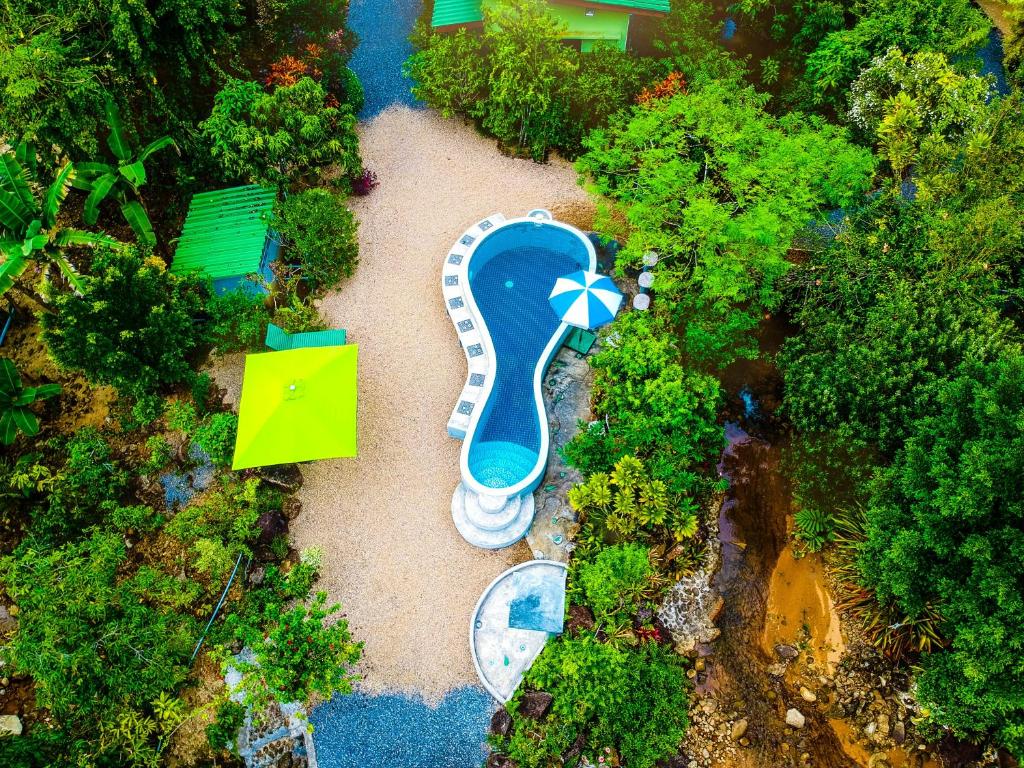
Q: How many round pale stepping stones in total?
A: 3